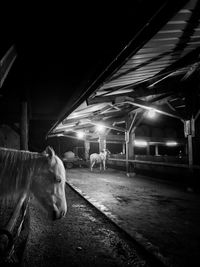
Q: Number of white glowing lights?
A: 5